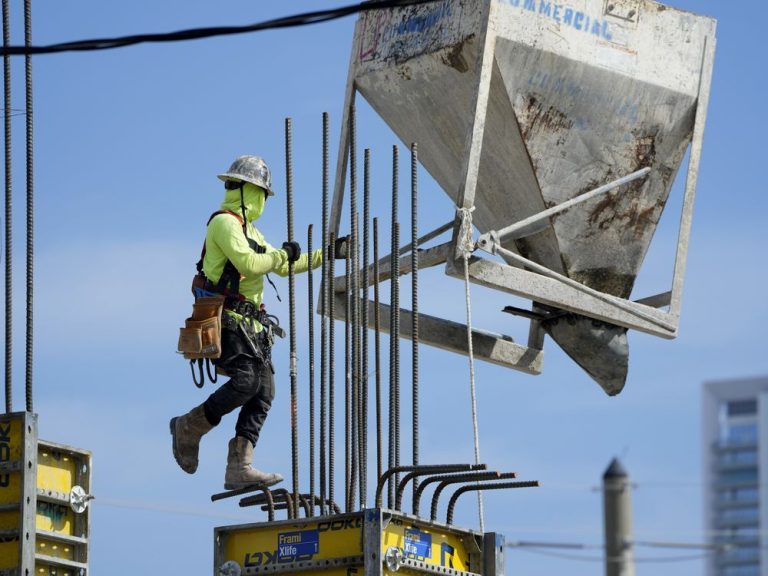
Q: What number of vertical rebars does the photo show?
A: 14